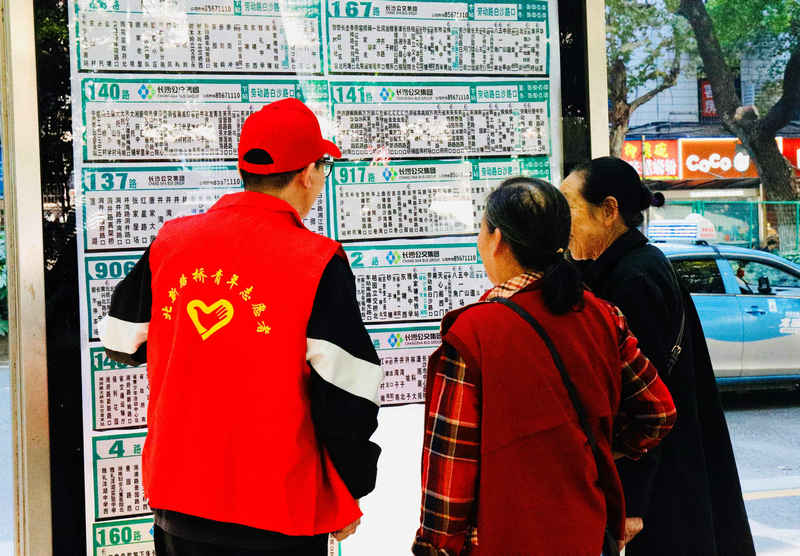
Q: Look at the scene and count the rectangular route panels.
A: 12